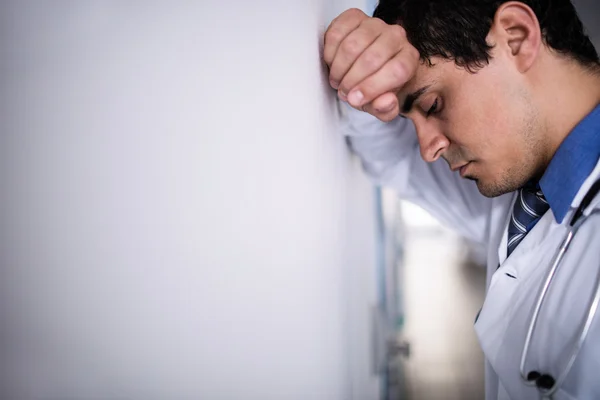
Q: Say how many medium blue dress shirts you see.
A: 1